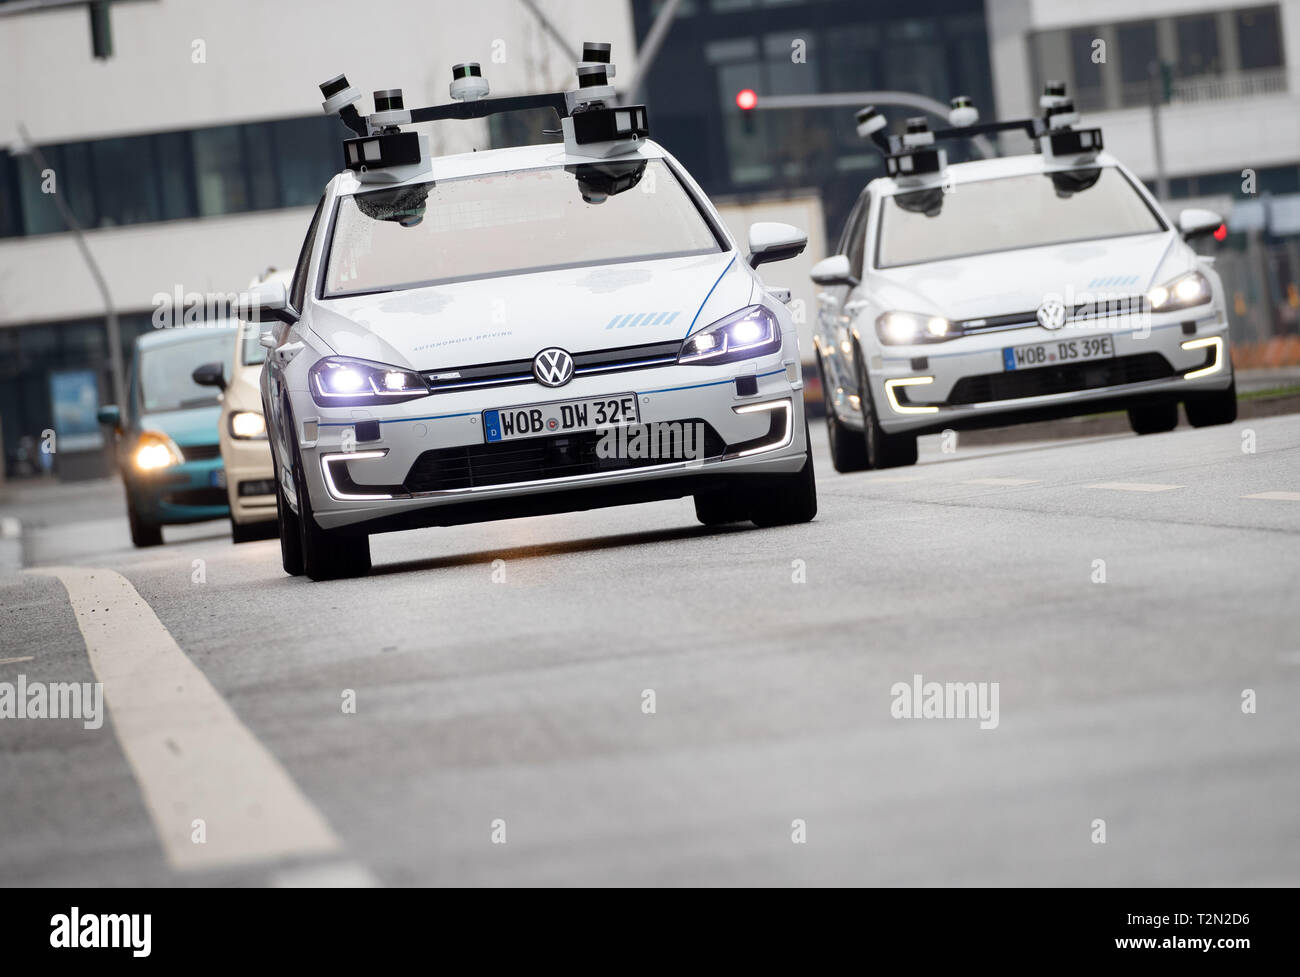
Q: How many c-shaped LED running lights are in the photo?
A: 4